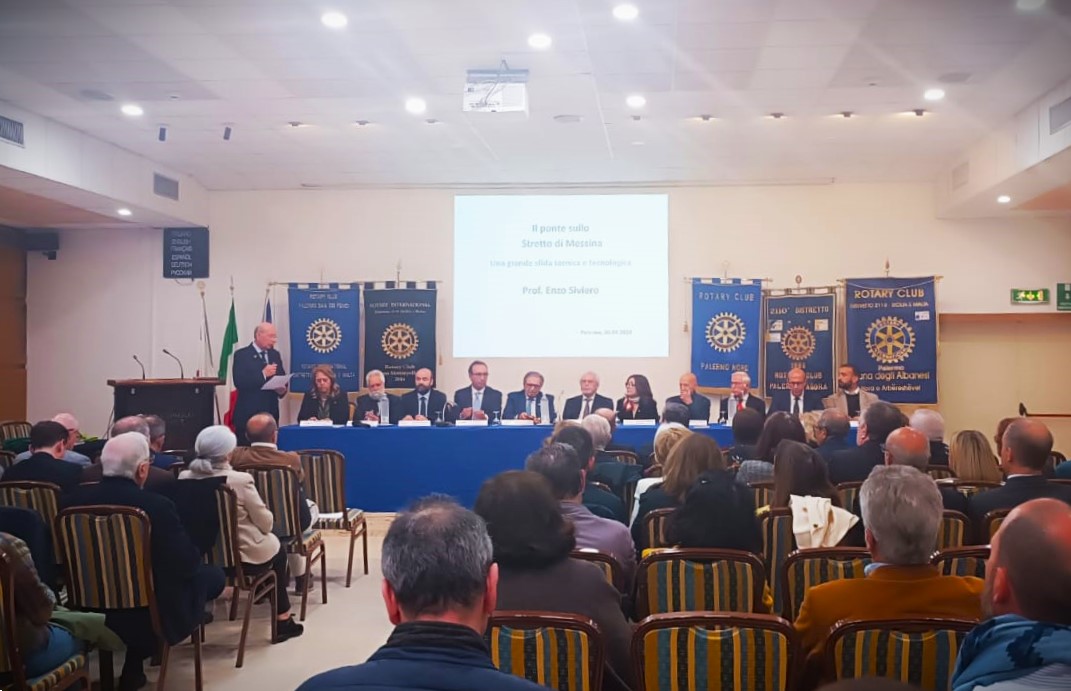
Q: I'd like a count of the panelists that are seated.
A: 11